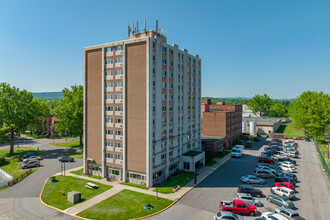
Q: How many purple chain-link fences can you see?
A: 0